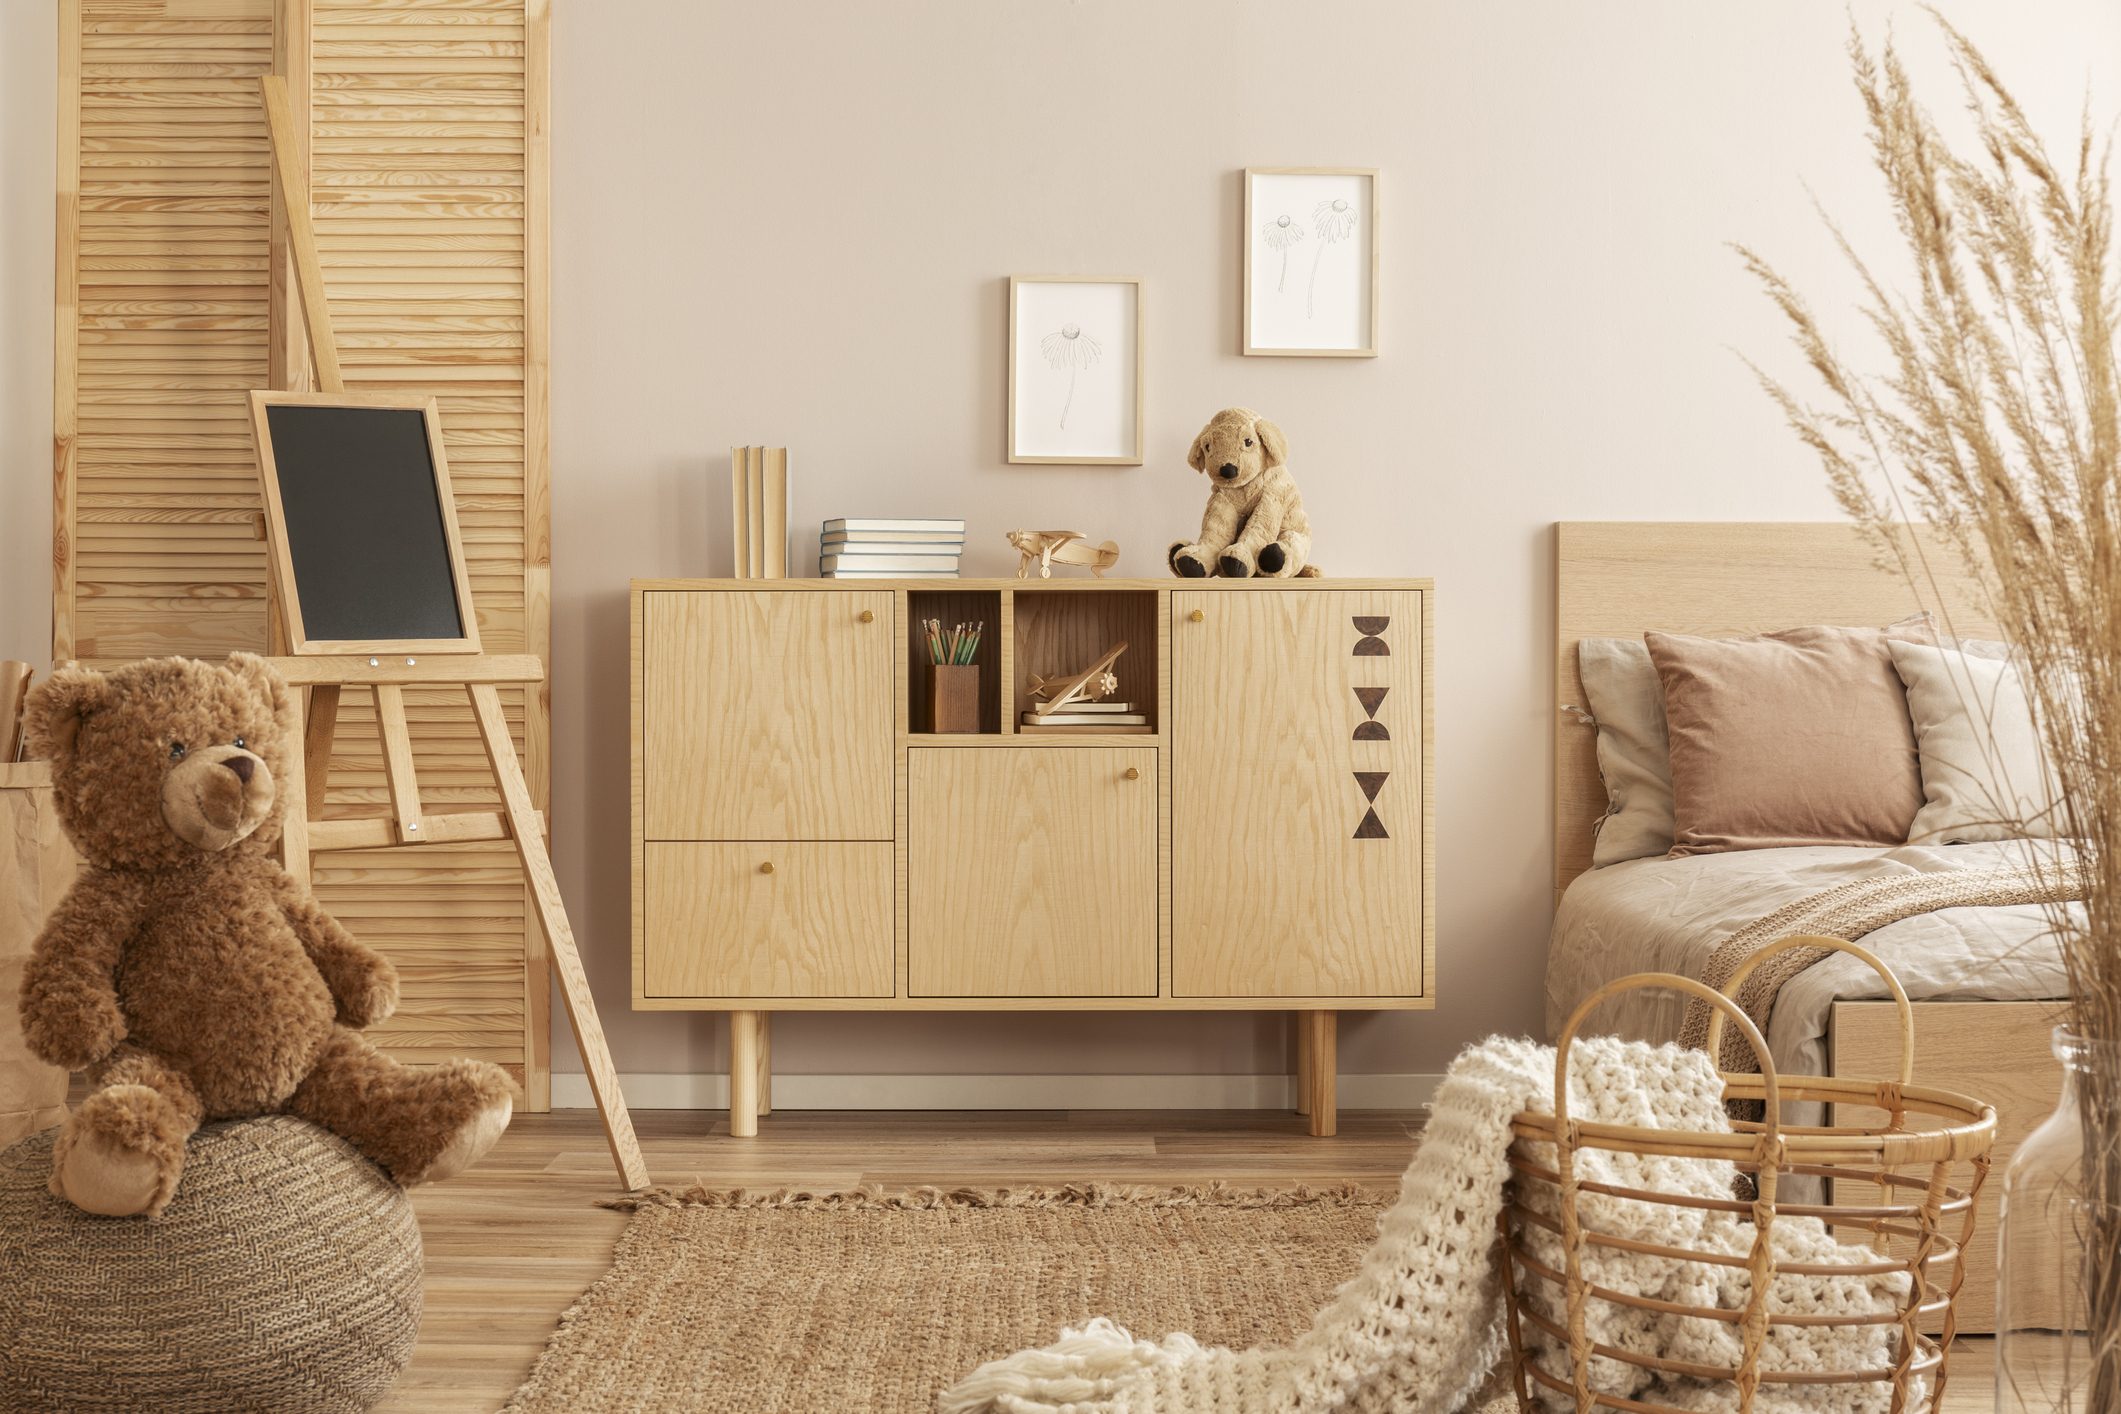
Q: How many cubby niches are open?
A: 2